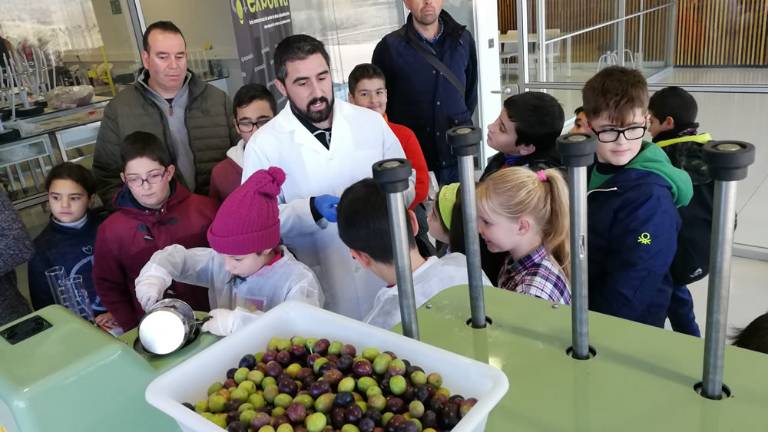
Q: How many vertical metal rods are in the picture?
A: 4